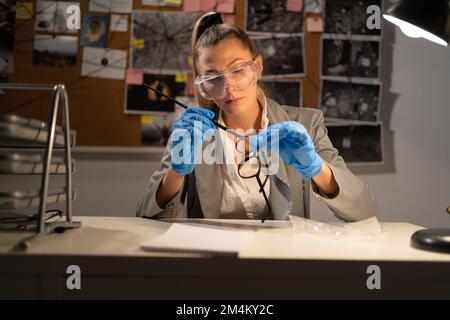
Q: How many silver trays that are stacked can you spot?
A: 3